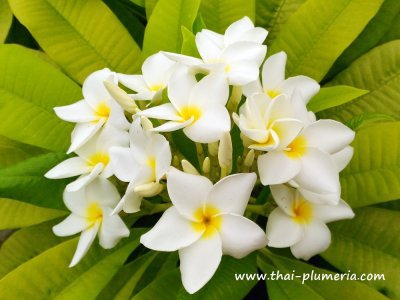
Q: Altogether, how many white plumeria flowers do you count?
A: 12